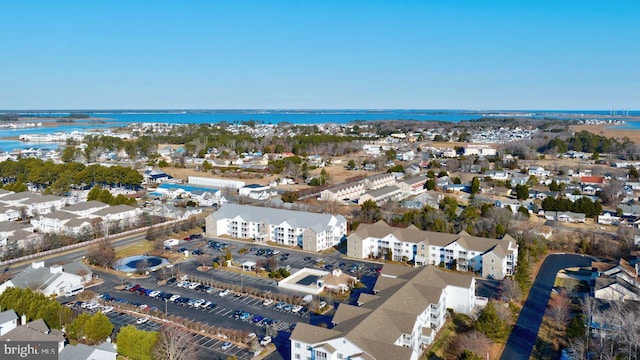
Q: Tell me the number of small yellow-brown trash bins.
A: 0